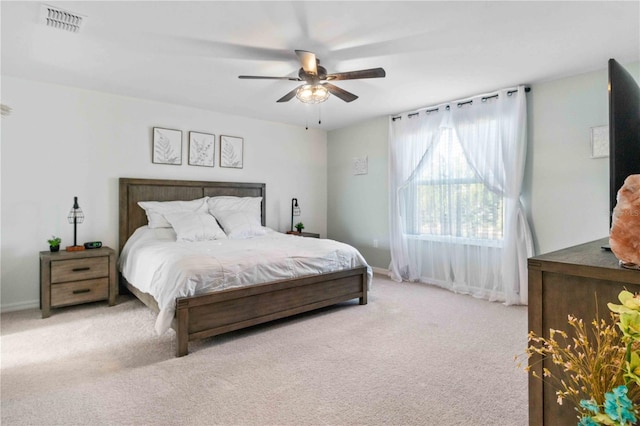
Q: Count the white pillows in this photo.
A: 4